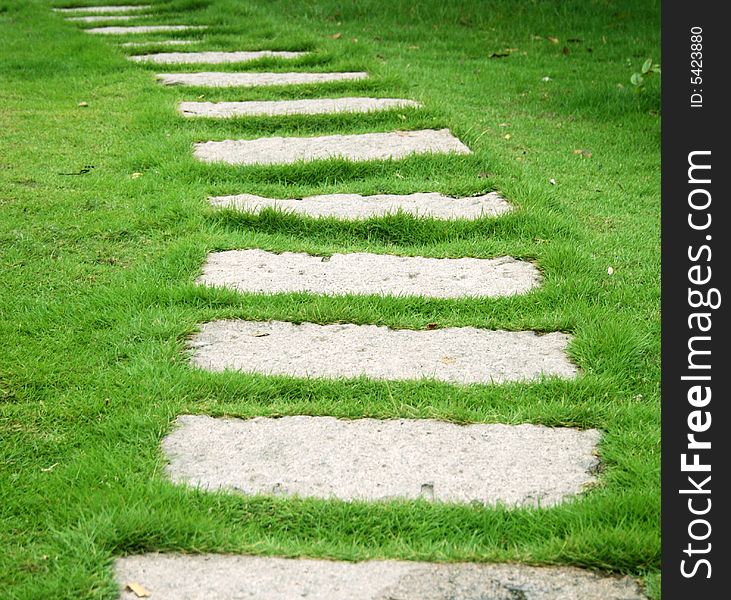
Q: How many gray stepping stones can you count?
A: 13